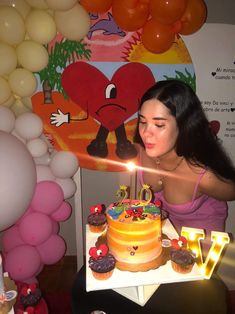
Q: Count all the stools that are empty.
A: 0